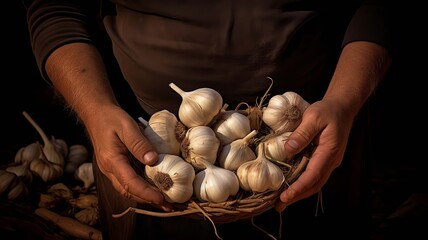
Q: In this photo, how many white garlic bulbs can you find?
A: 10